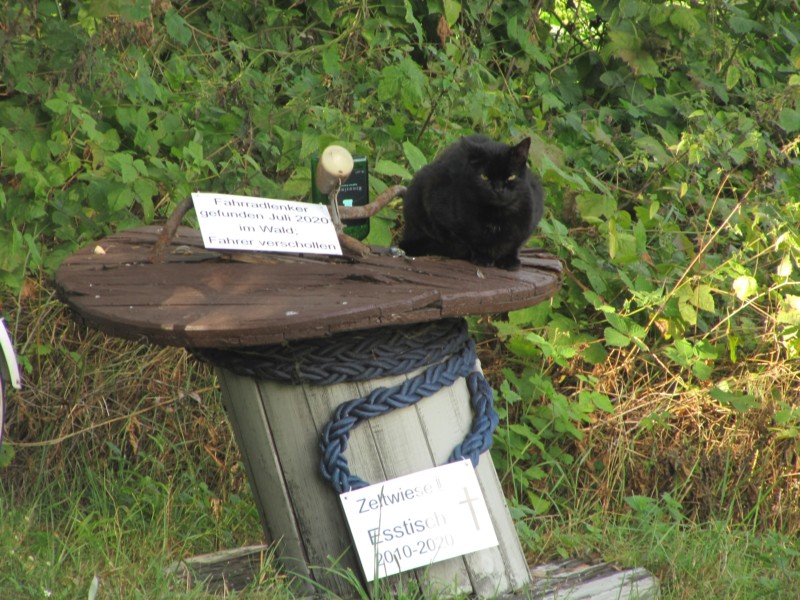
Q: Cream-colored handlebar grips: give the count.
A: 1